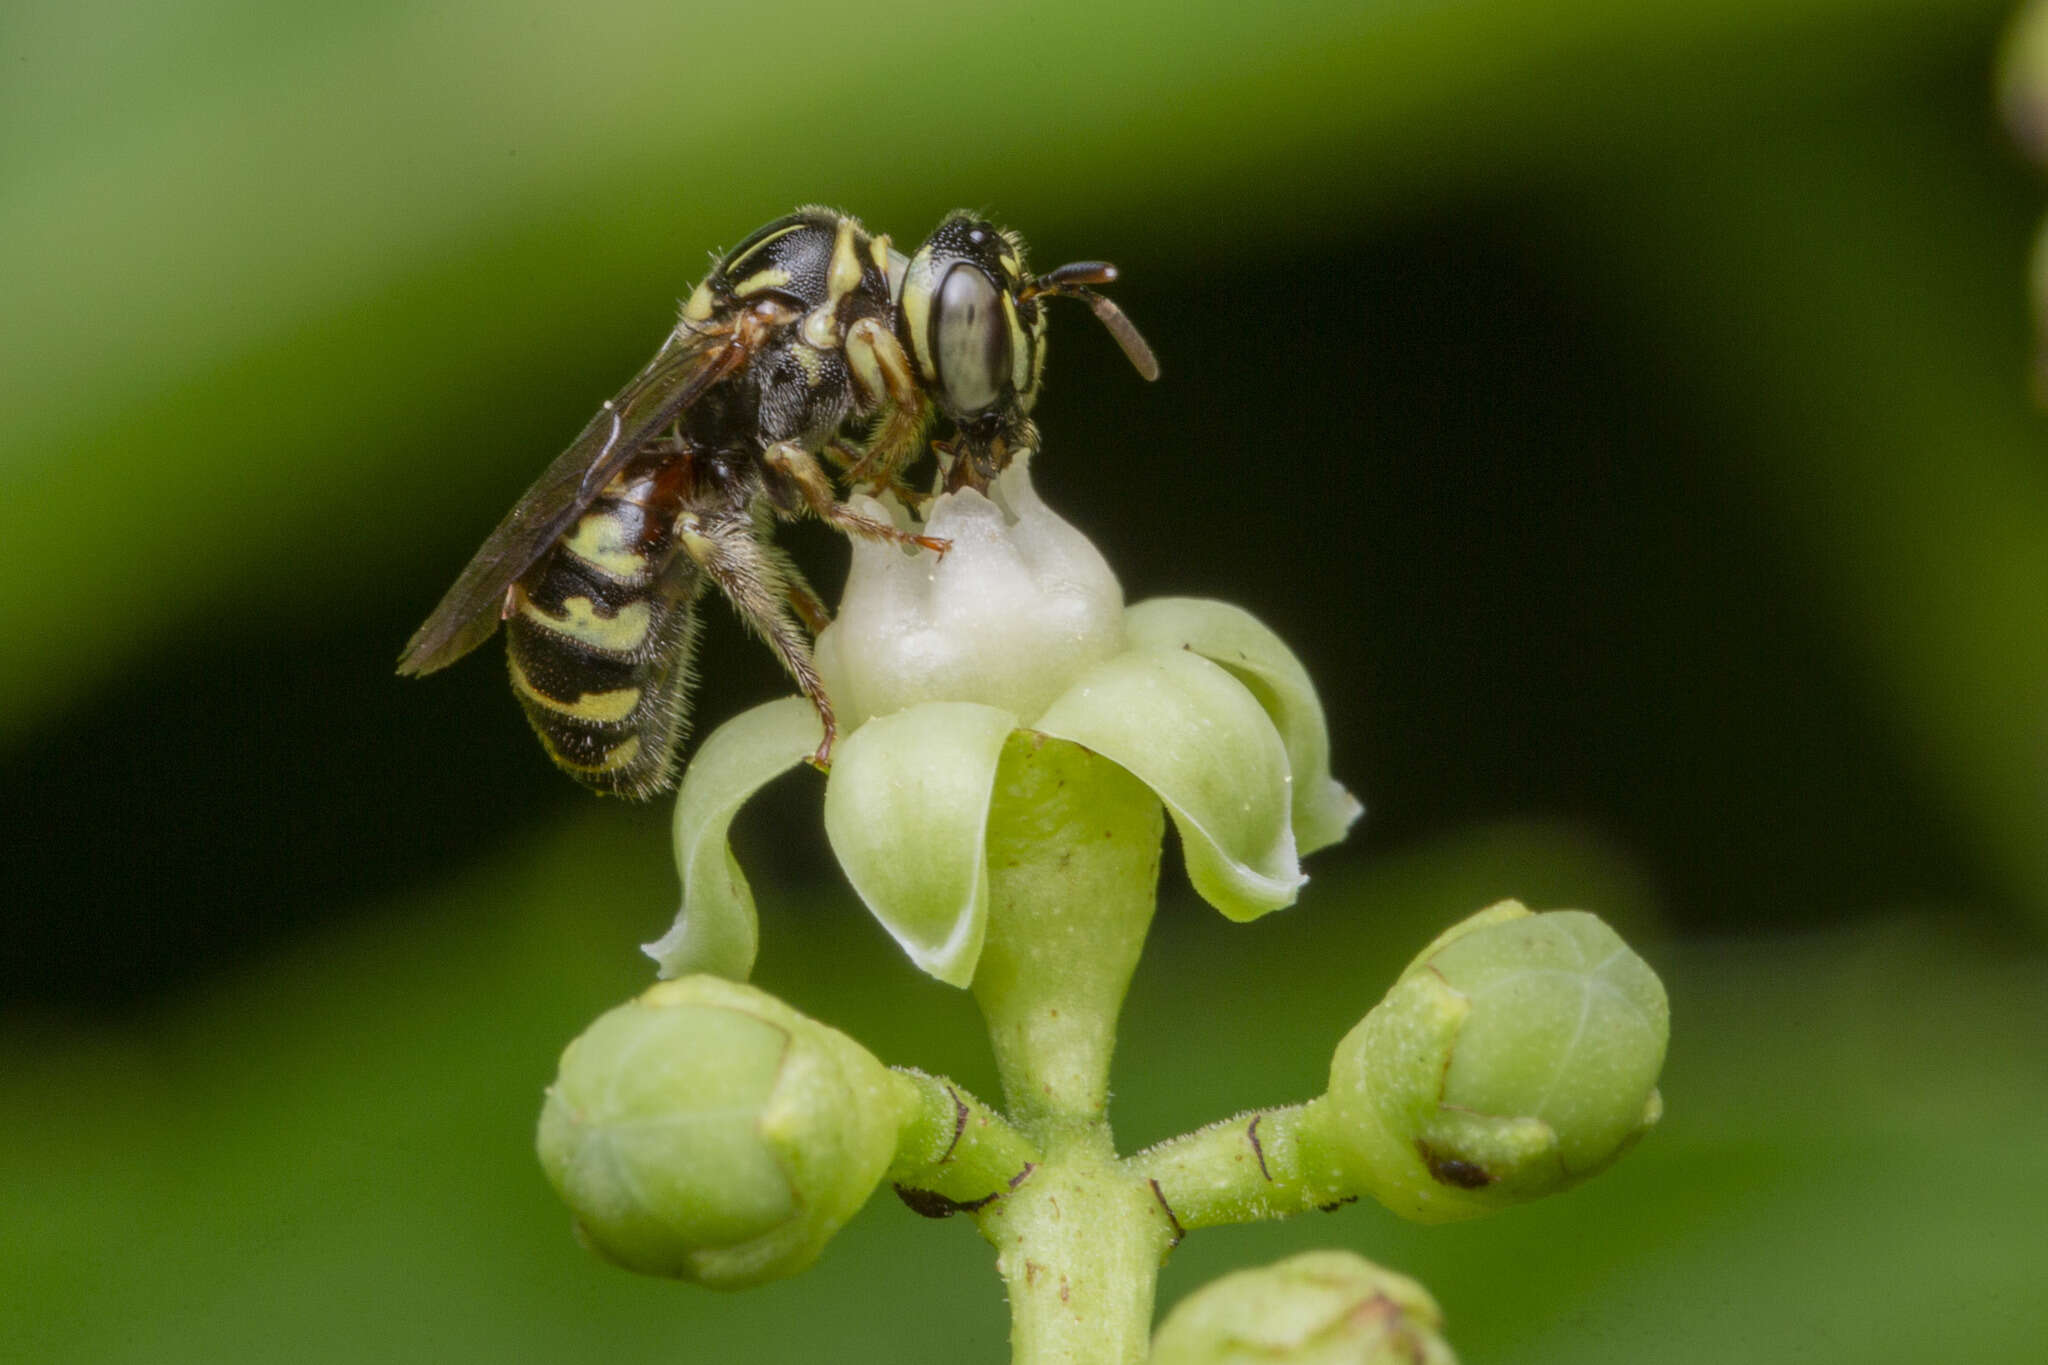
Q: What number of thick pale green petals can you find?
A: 4